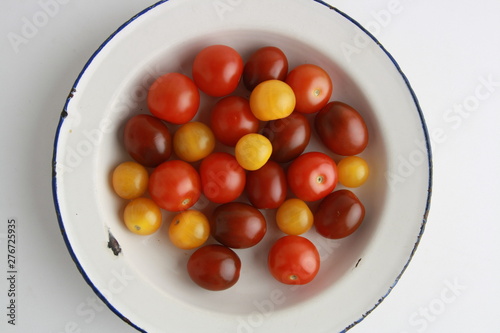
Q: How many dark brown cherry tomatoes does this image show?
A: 8